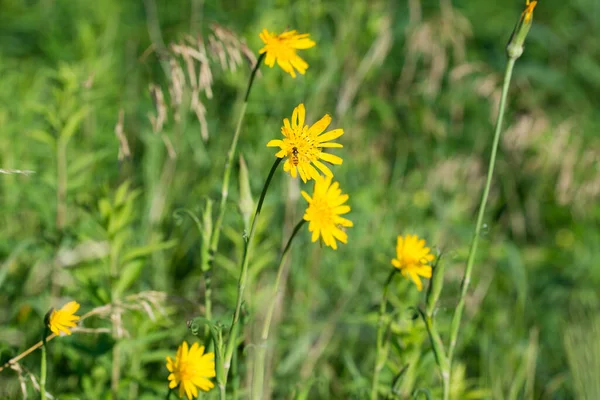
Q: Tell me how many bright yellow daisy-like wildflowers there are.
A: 6